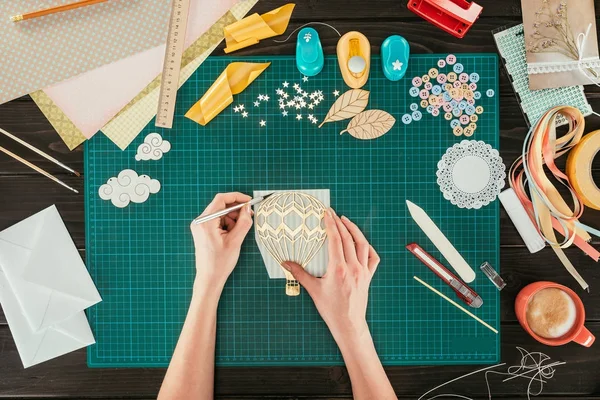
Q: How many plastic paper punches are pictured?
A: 3